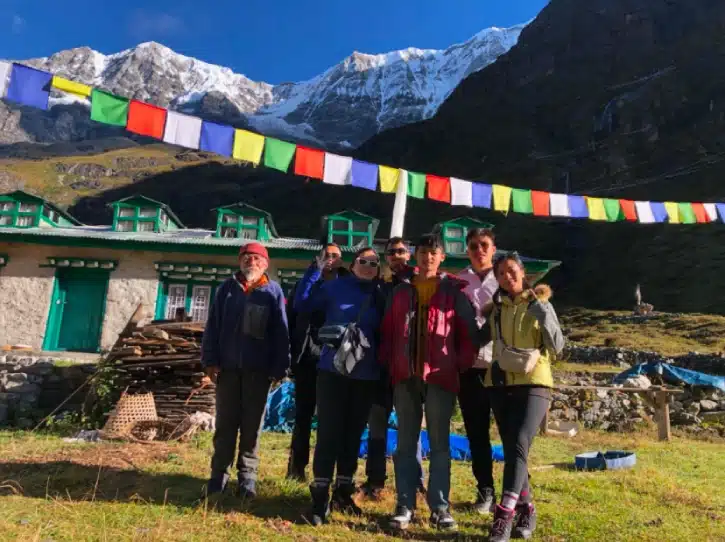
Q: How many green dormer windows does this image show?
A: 5